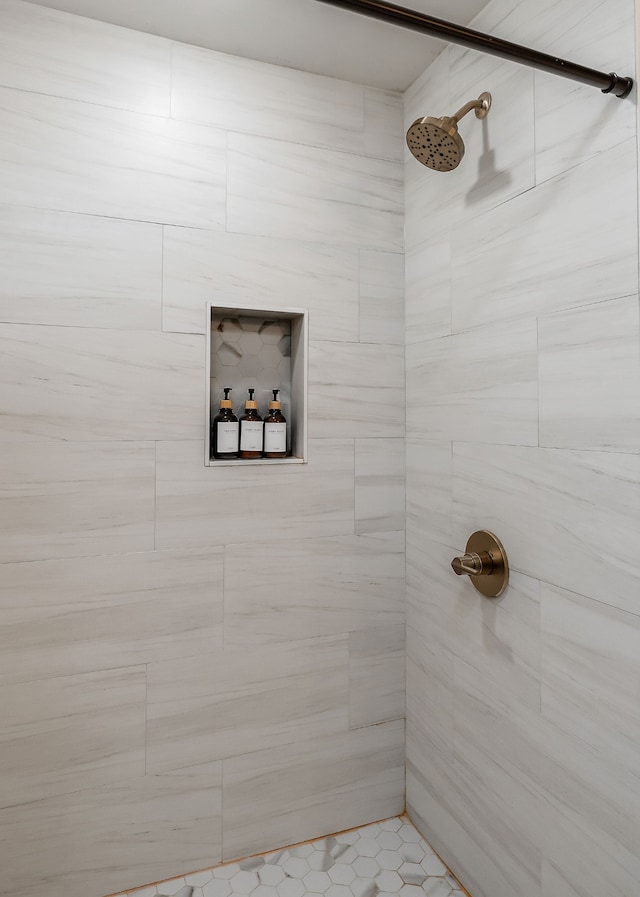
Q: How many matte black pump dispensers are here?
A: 3